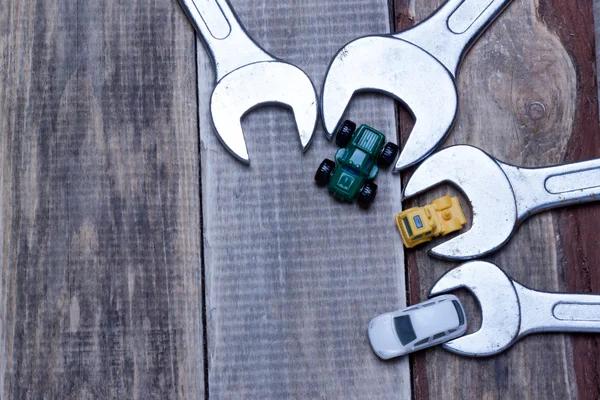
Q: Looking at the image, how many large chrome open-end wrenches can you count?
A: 4